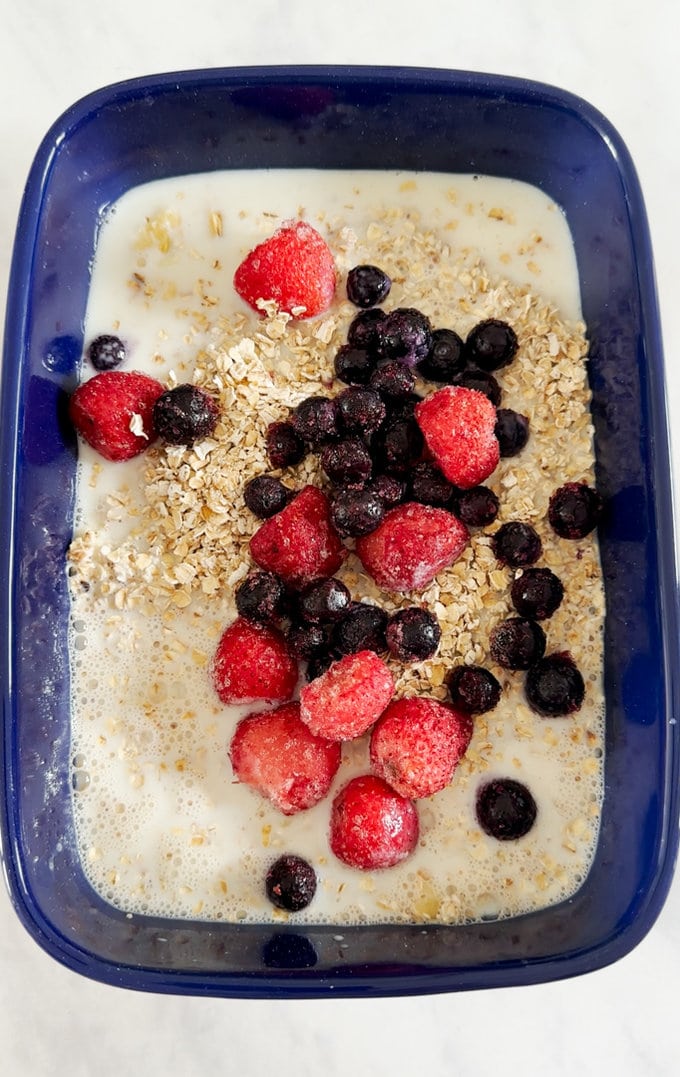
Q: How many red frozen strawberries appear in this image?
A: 10